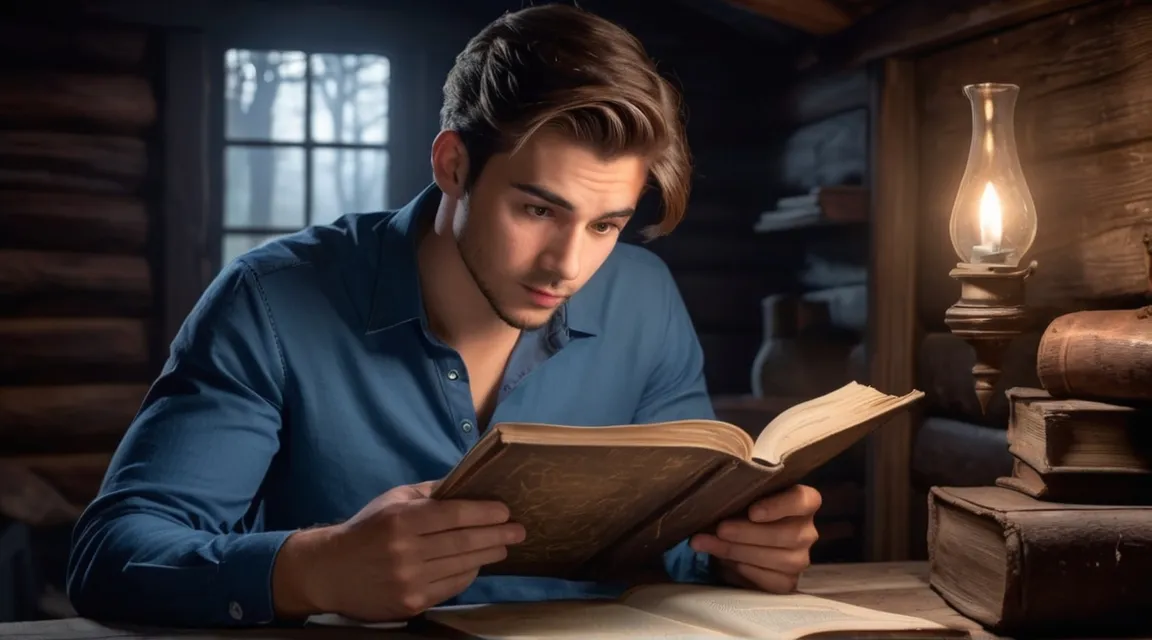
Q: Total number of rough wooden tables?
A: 1